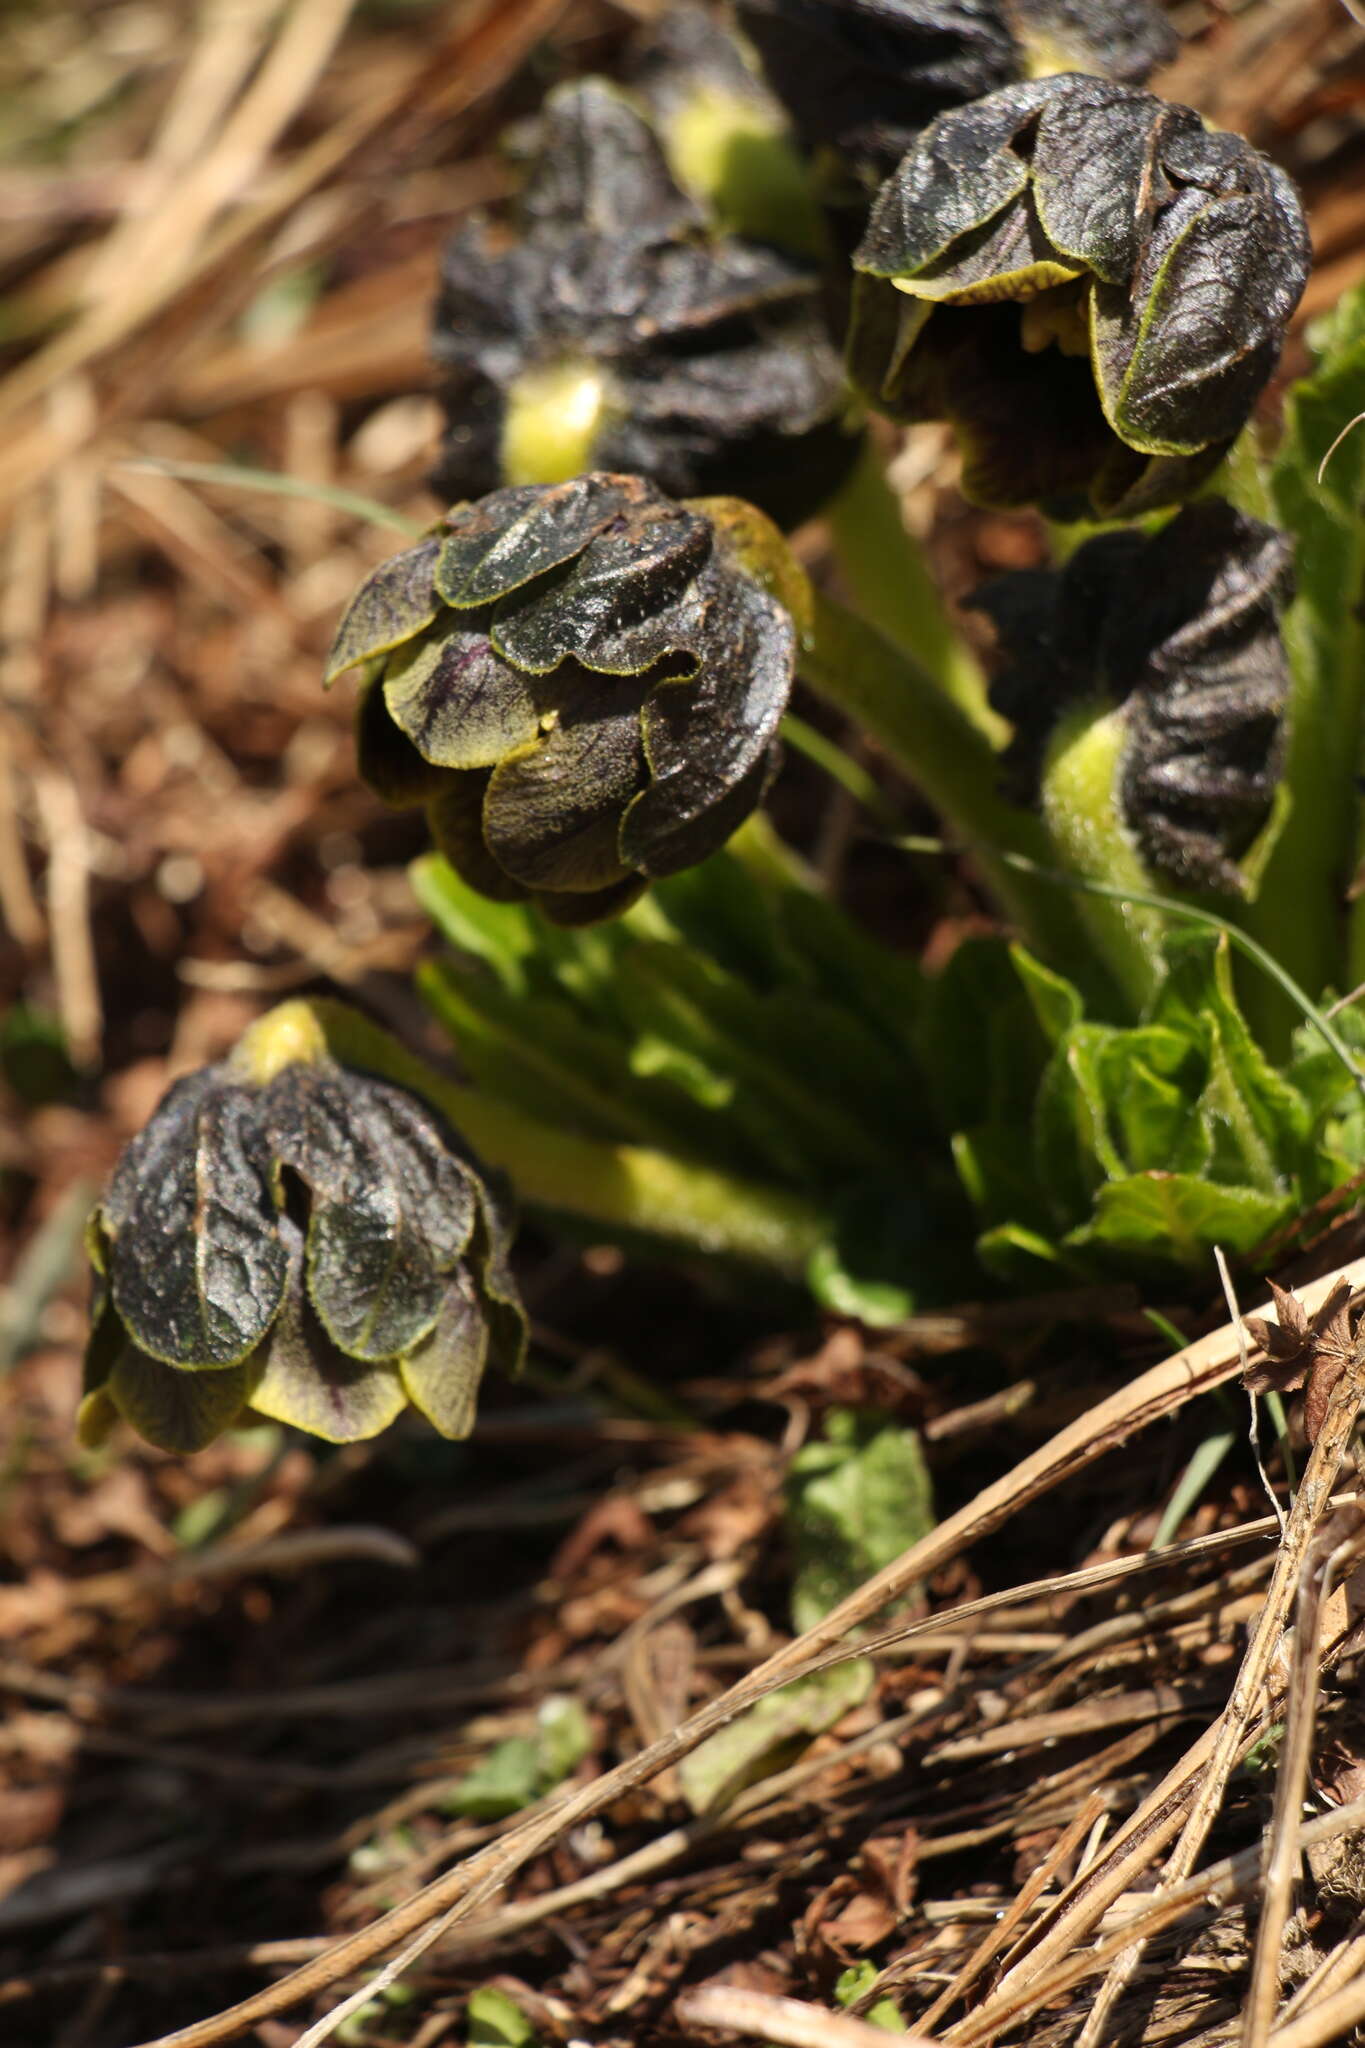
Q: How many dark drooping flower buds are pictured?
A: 7